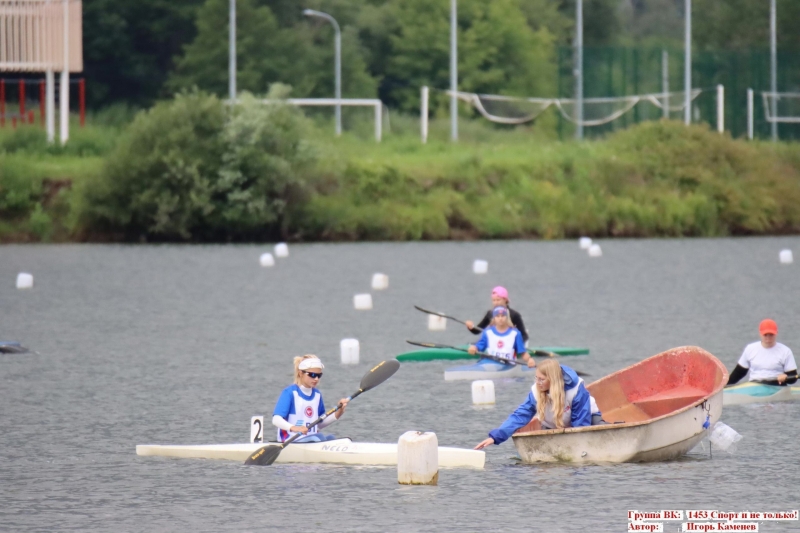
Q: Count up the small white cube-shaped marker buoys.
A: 13